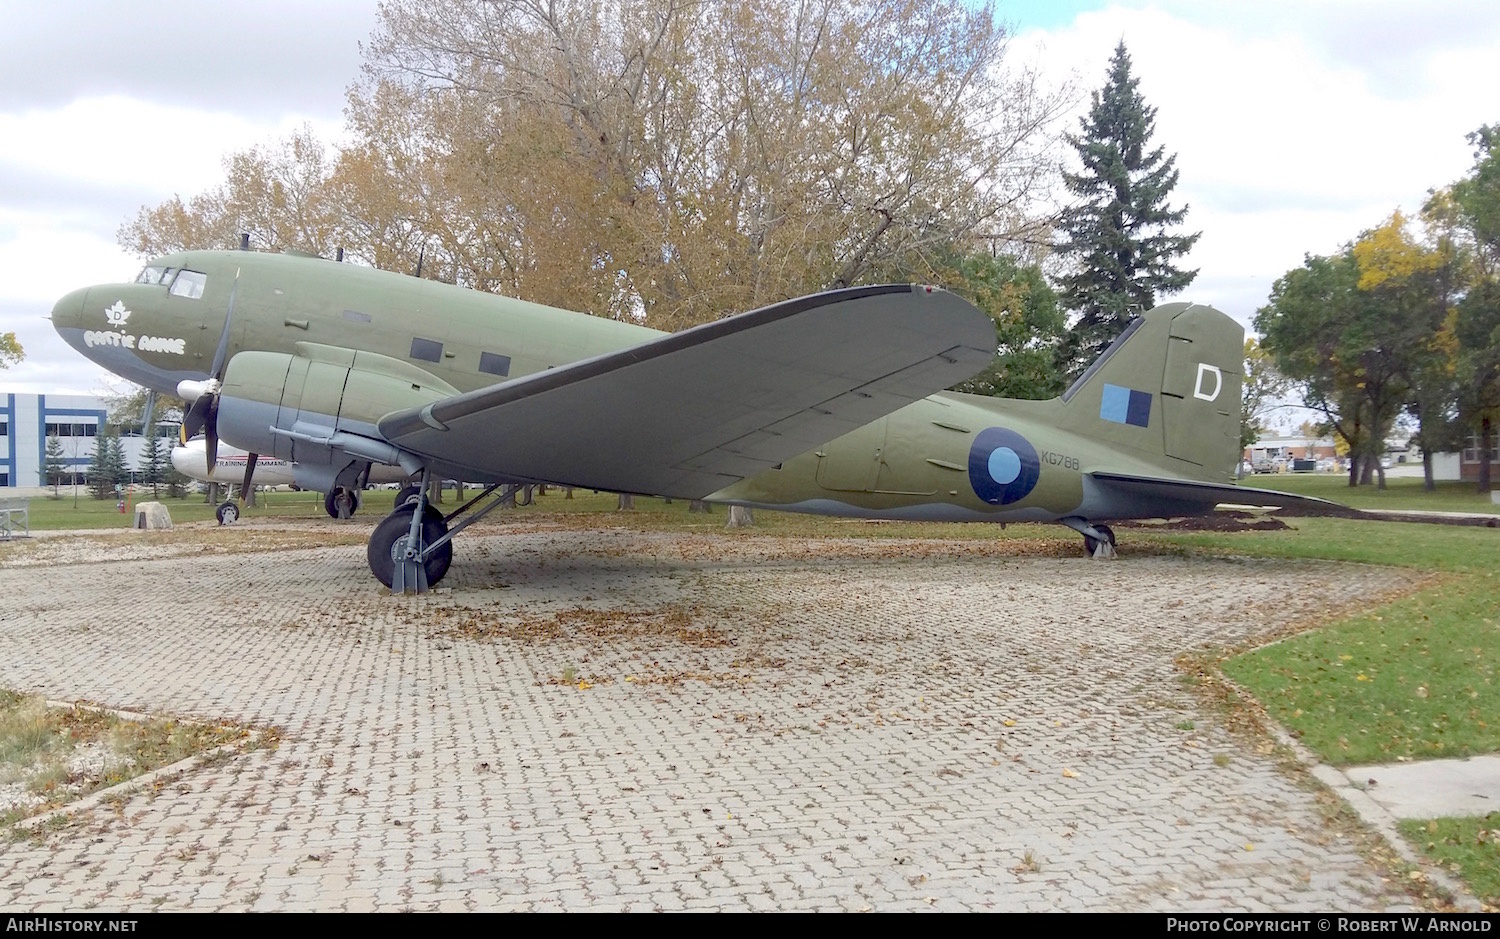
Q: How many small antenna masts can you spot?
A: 3